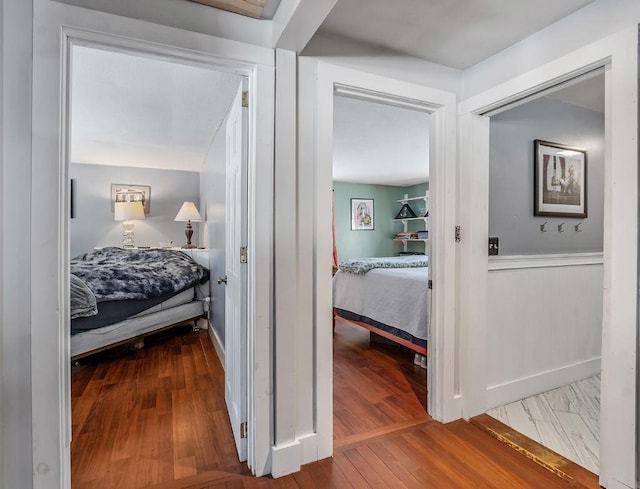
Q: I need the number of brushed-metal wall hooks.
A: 3